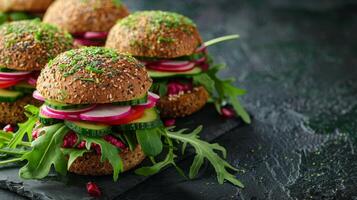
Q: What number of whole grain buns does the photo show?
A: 5